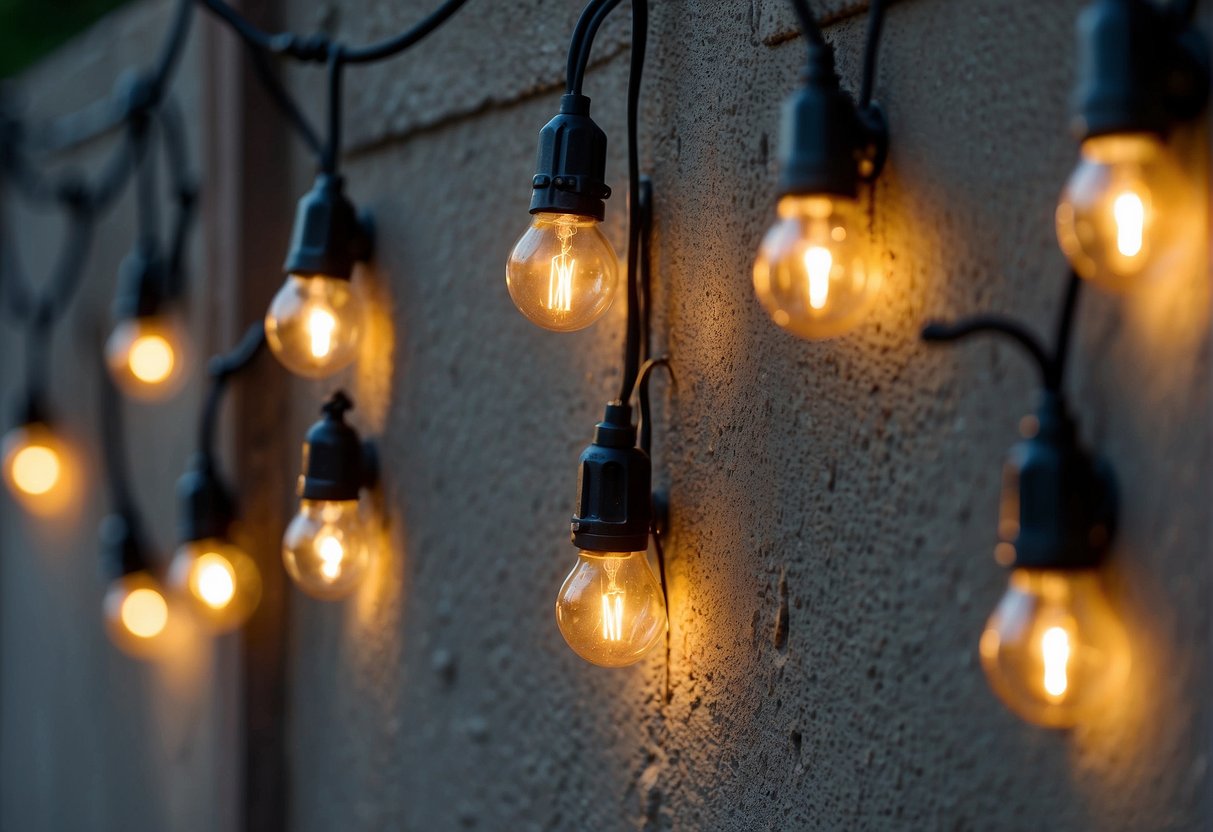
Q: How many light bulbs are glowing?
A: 11